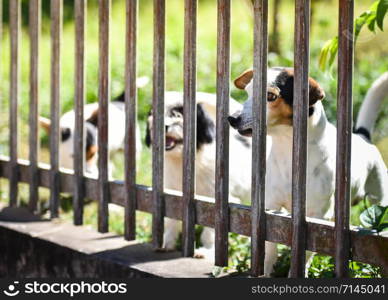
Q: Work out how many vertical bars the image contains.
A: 12